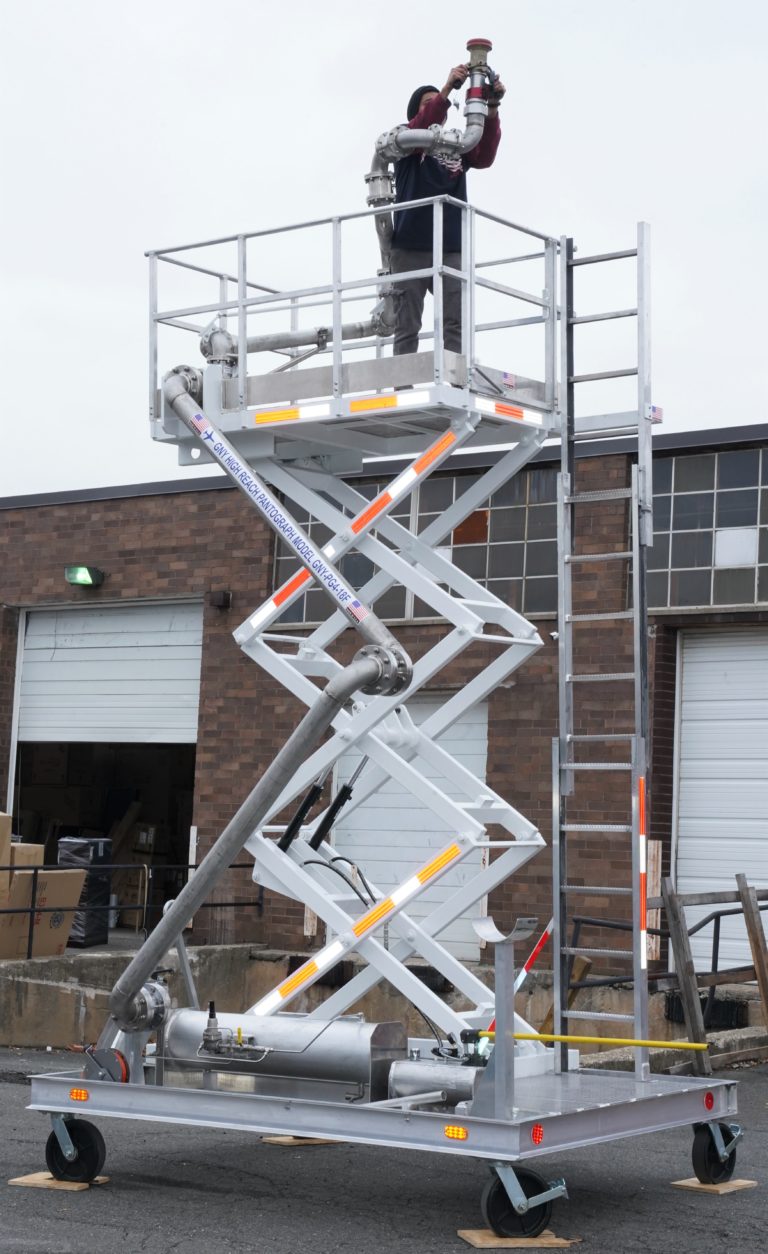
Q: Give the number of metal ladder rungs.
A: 14